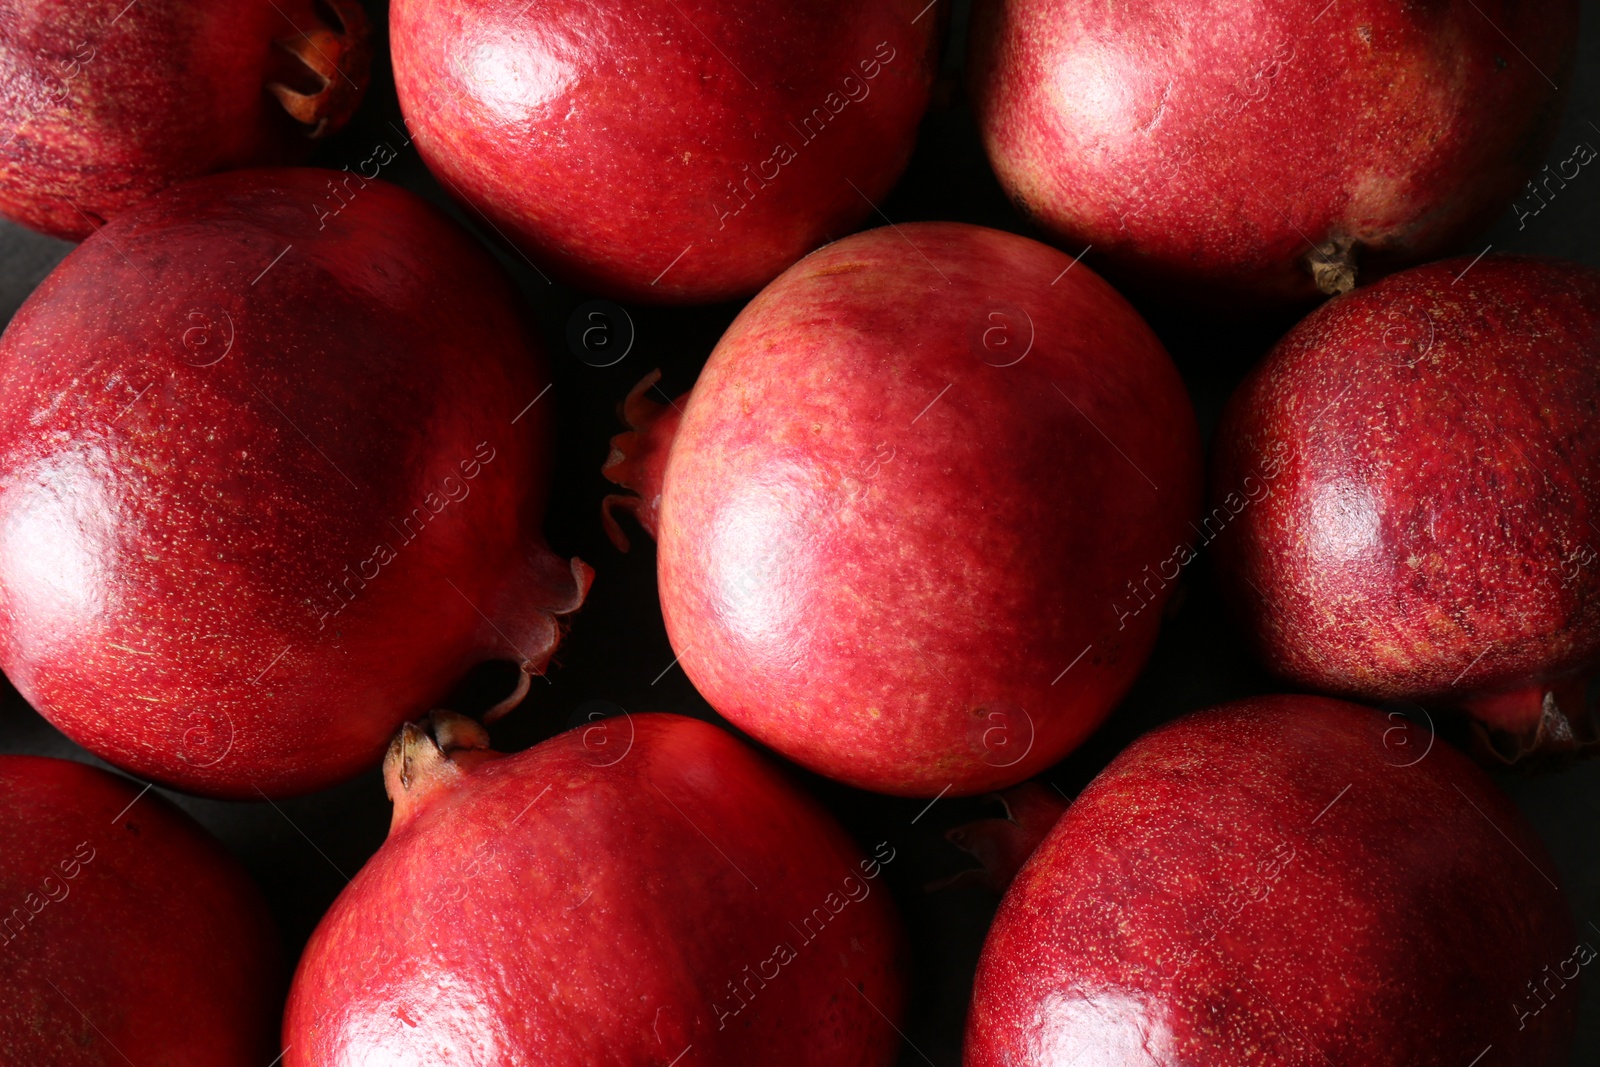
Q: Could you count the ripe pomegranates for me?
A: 9